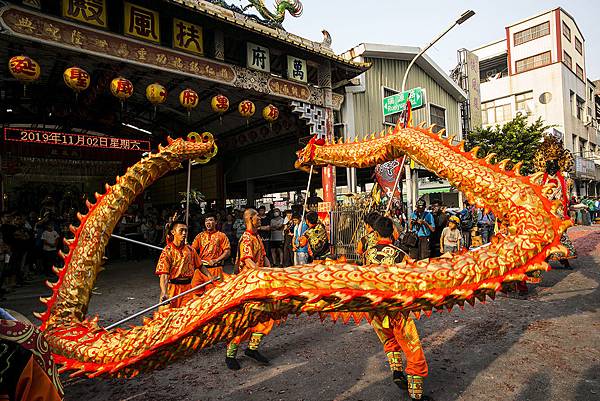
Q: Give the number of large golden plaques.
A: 3